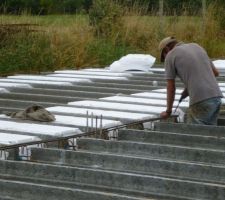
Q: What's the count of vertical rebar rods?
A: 4